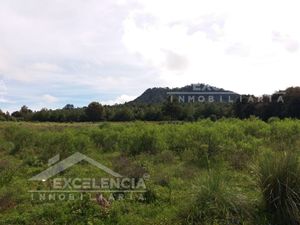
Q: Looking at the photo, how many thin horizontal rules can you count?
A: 2